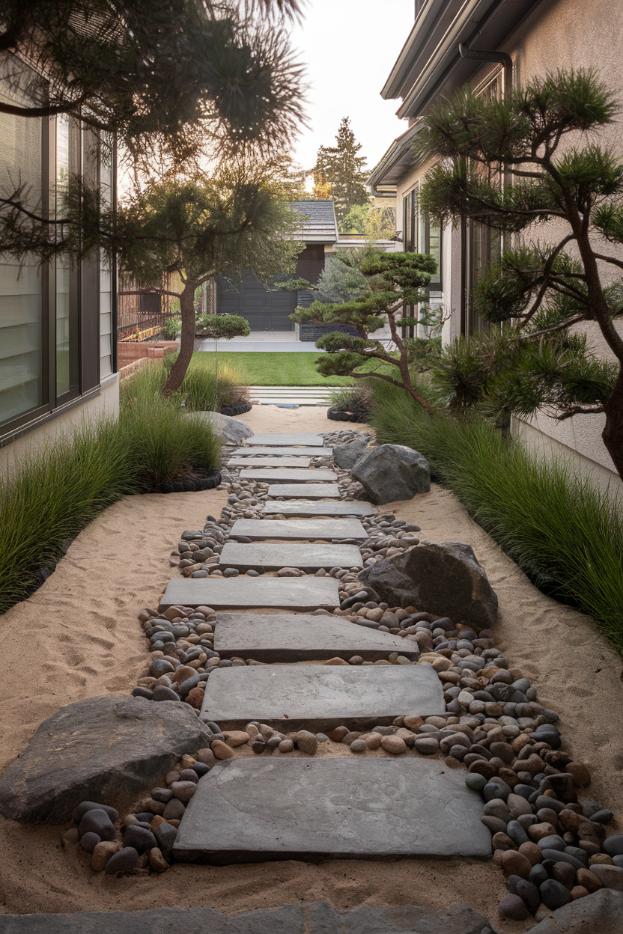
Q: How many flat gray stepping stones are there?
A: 12